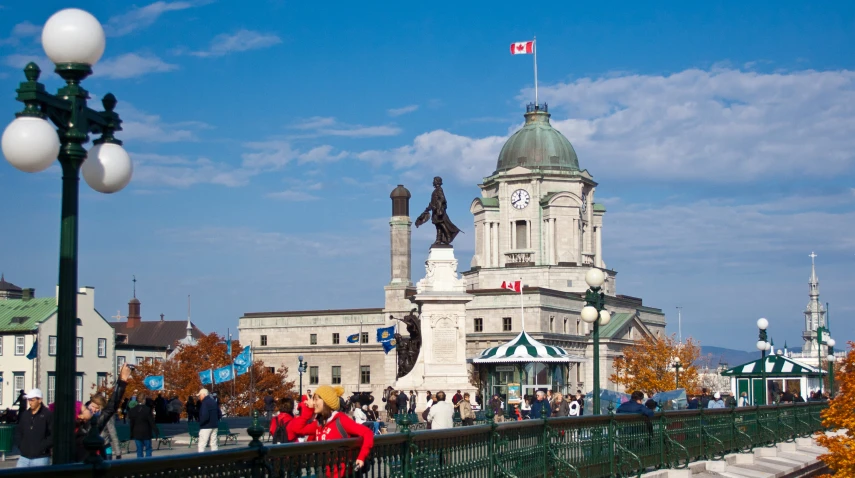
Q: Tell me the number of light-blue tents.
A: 2